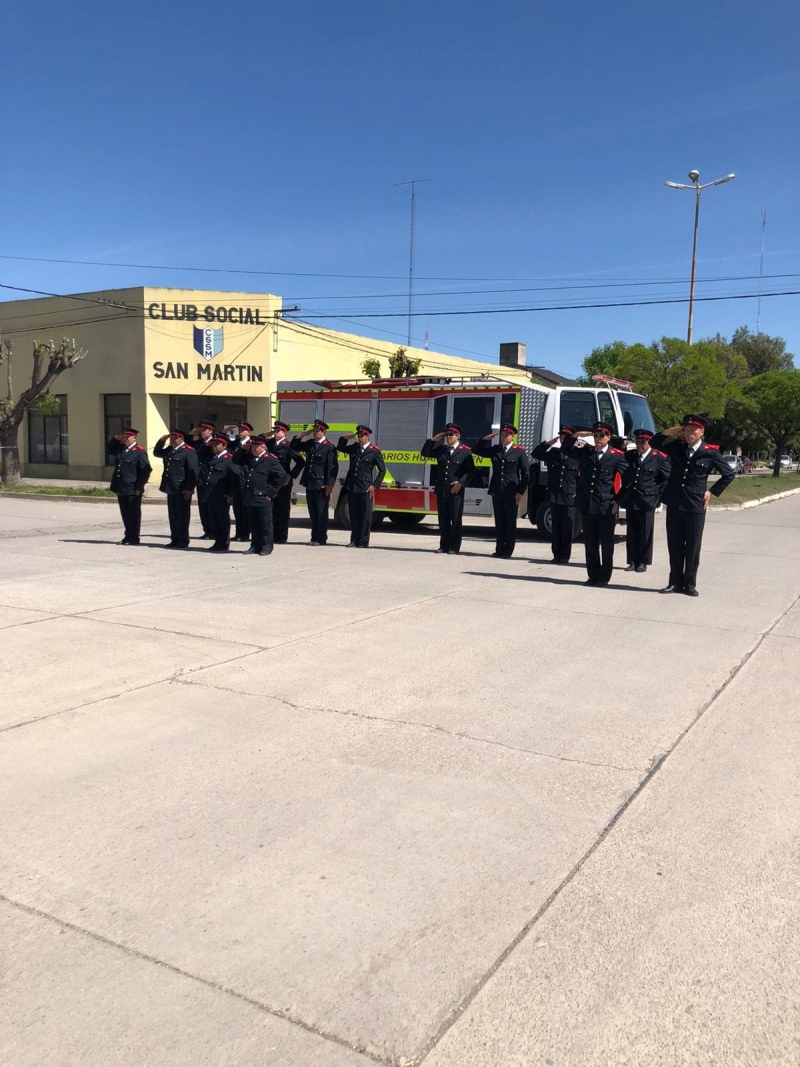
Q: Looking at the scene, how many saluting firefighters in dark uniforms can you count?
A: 15